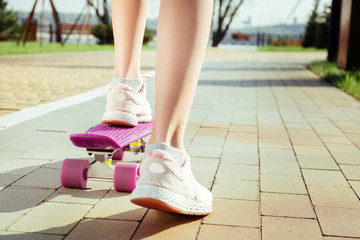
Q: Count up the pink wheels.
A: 3